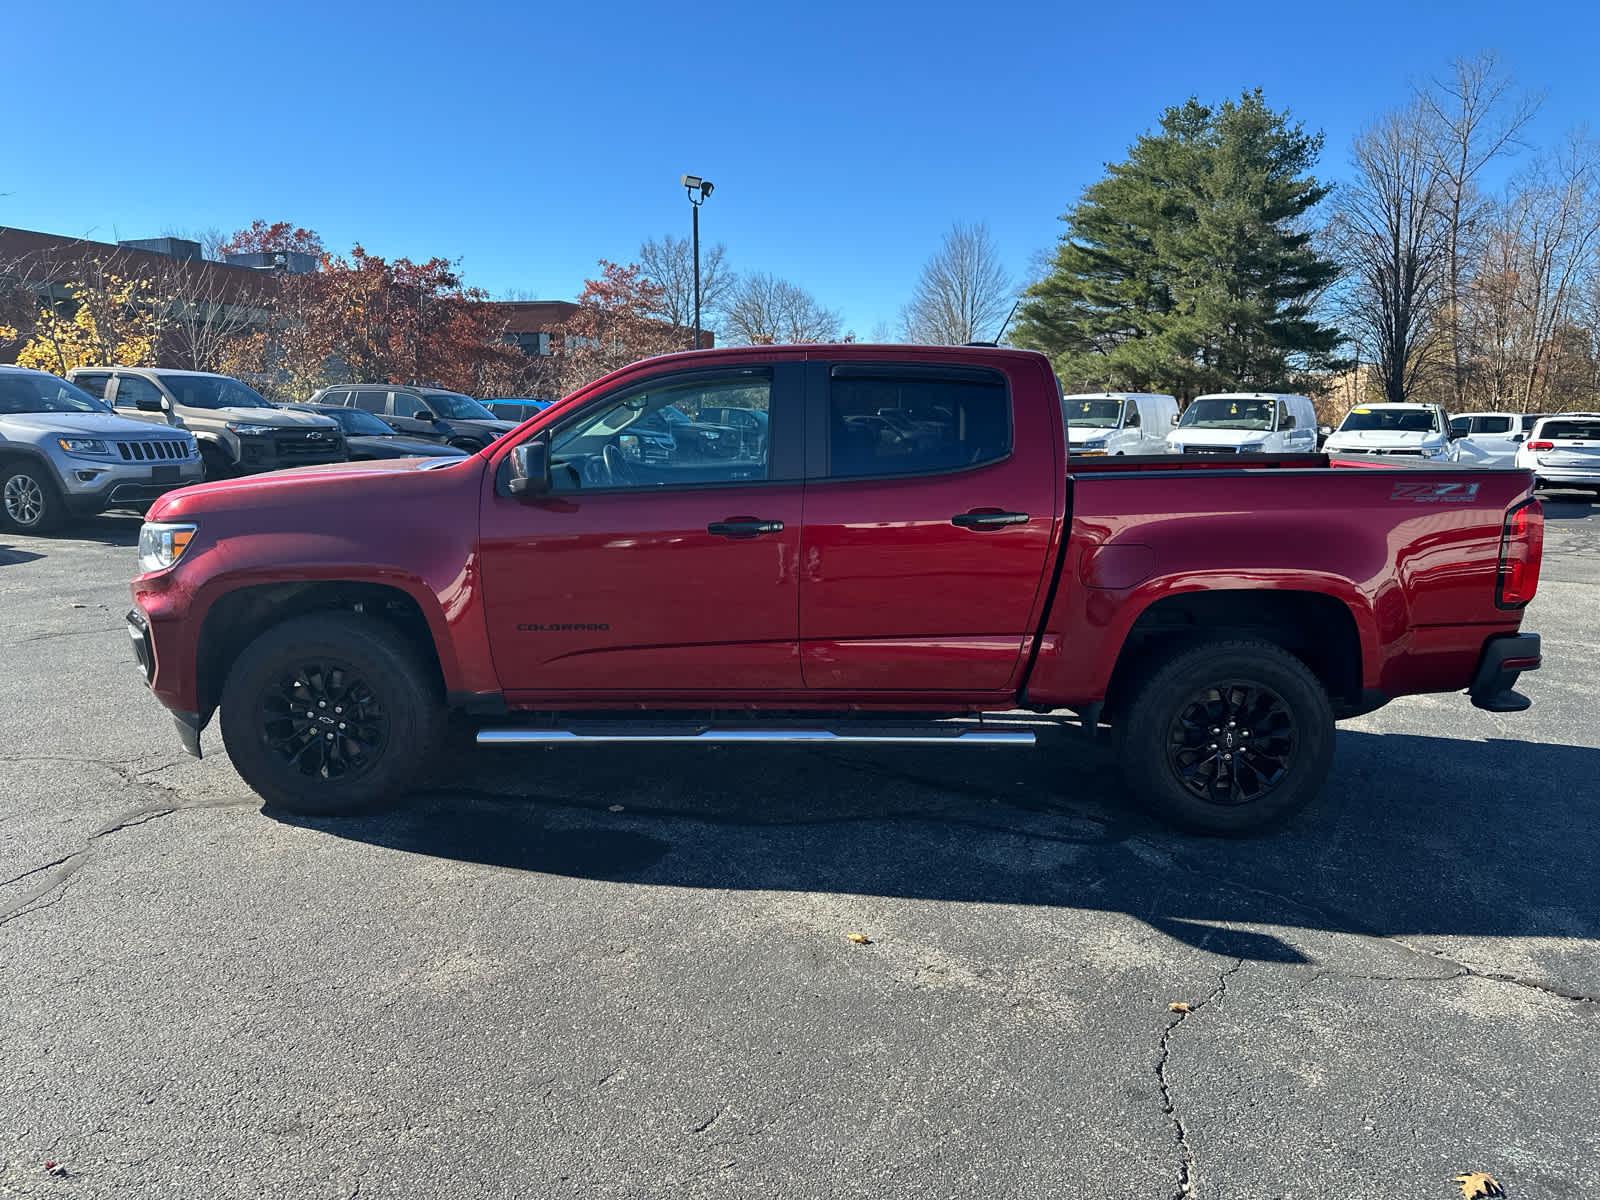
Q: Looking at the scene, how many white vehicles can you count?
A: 5